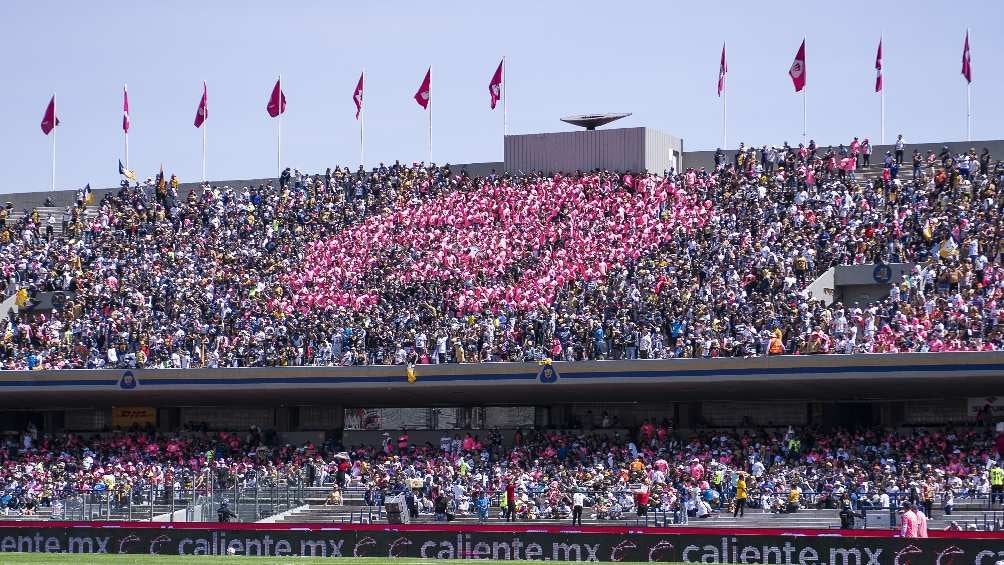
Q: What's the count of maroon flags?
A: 11